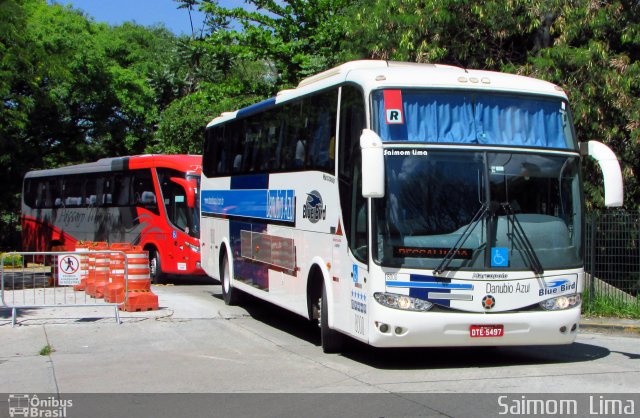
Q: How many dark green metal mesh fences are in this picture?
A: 1